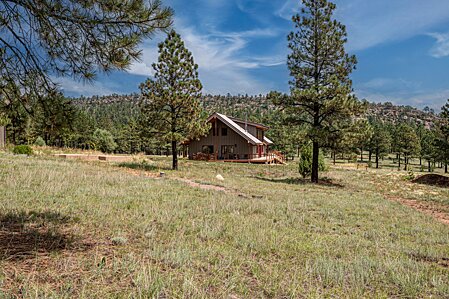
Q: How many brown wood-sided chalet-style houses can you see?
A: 1